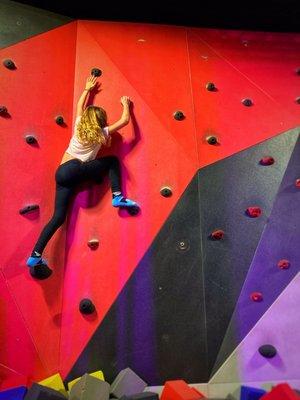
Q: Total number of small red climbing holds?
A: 6